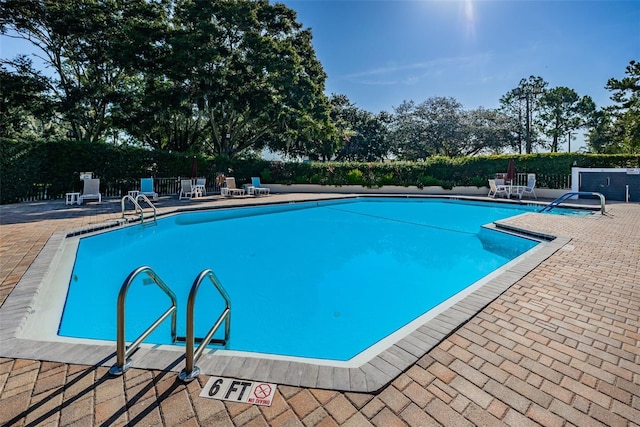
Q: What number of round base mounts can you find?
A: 2